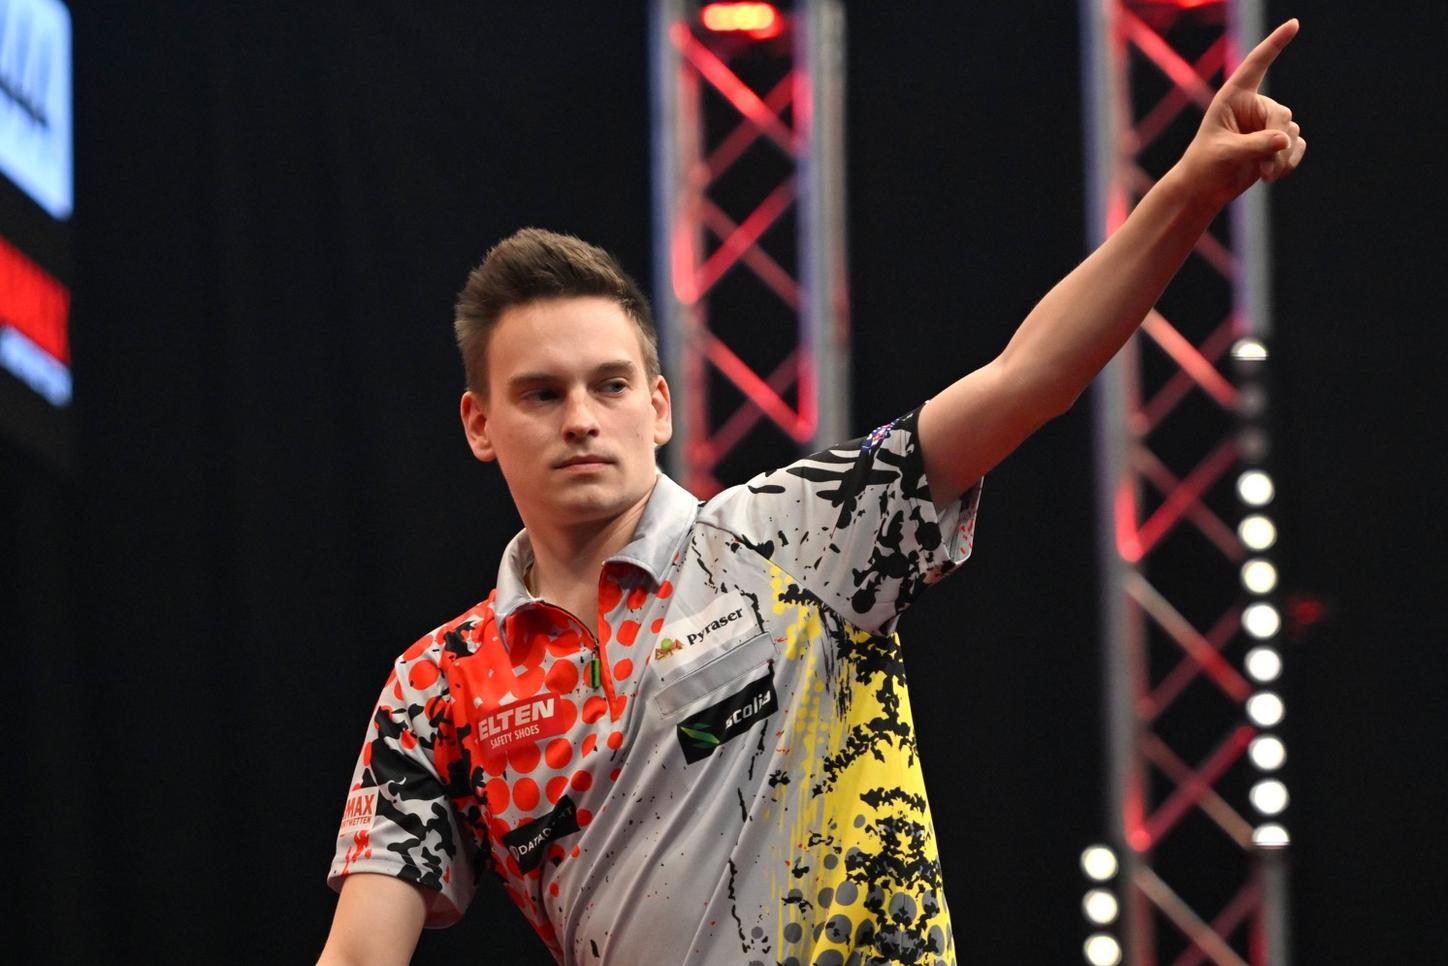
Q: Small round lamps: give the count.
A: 13